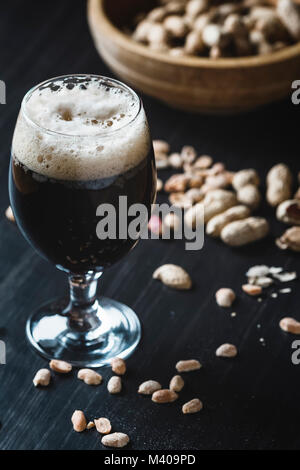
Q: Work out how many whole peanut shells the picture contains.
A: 5